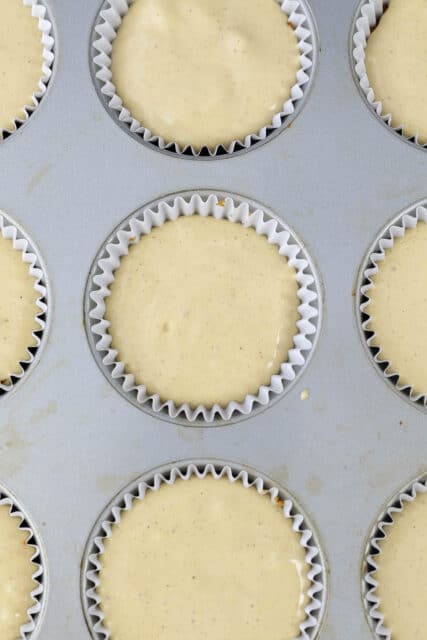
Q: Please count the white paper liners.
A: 9